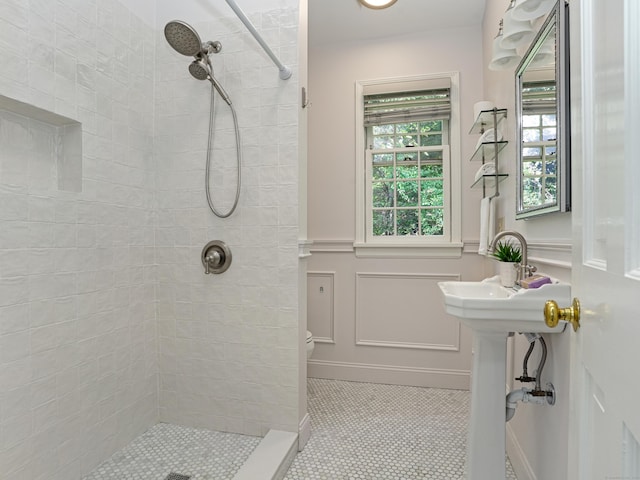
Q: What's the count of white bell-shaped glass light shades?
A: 3